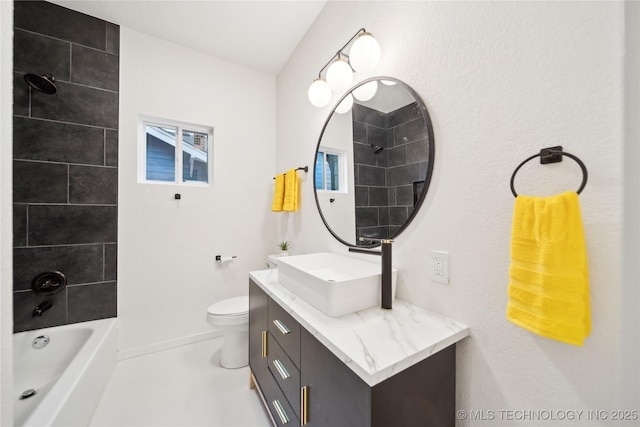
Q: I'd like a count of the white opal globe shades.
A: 3